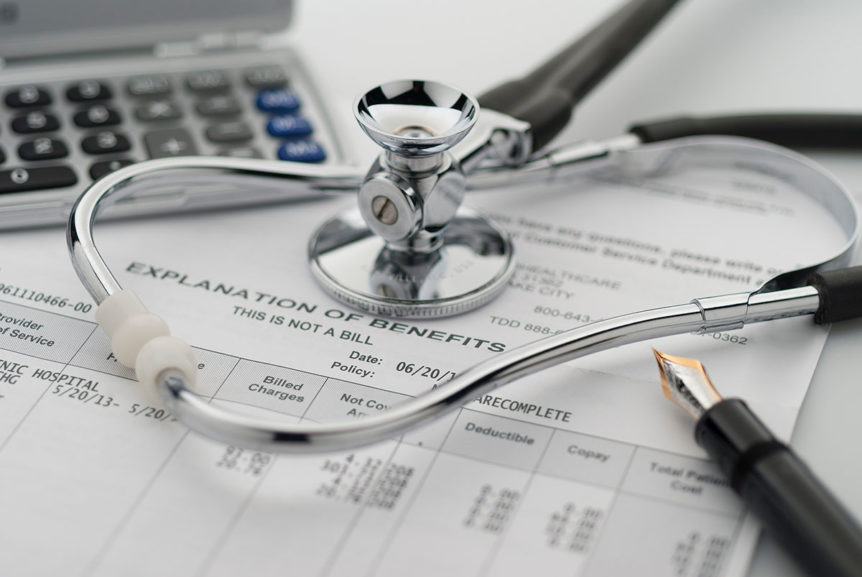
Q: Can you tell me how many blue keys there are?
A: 3